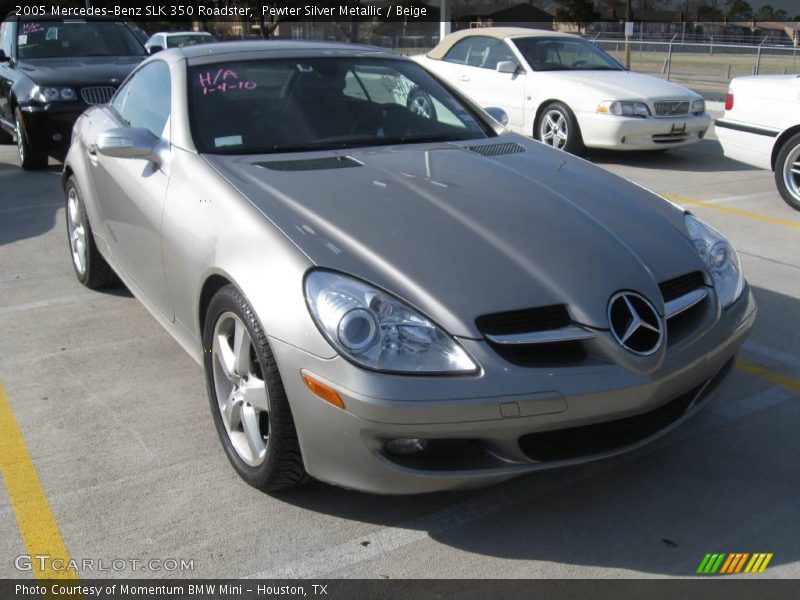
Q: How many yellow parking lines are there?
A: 3